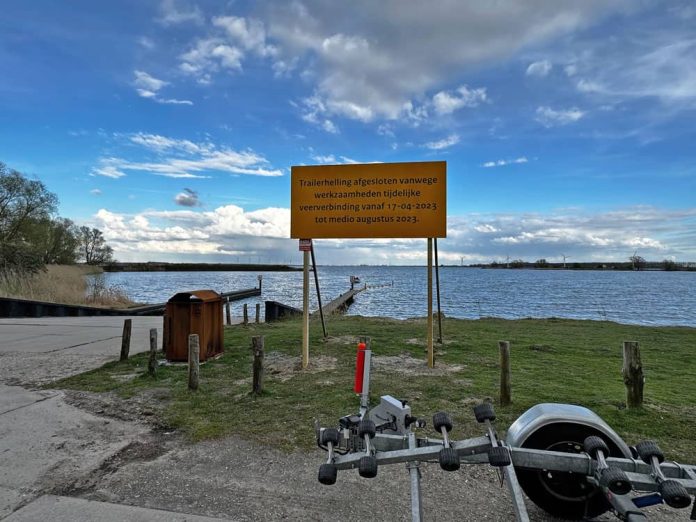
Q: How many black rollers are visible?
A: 12